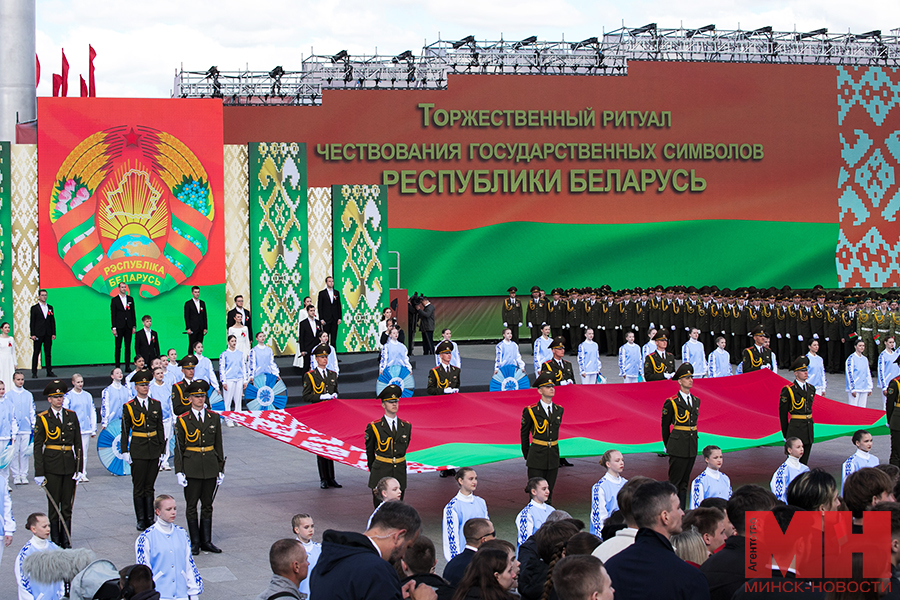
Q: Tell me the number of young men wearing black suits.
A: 7